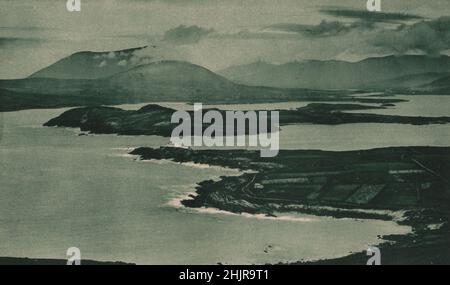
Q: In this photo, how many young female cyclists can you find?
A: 0